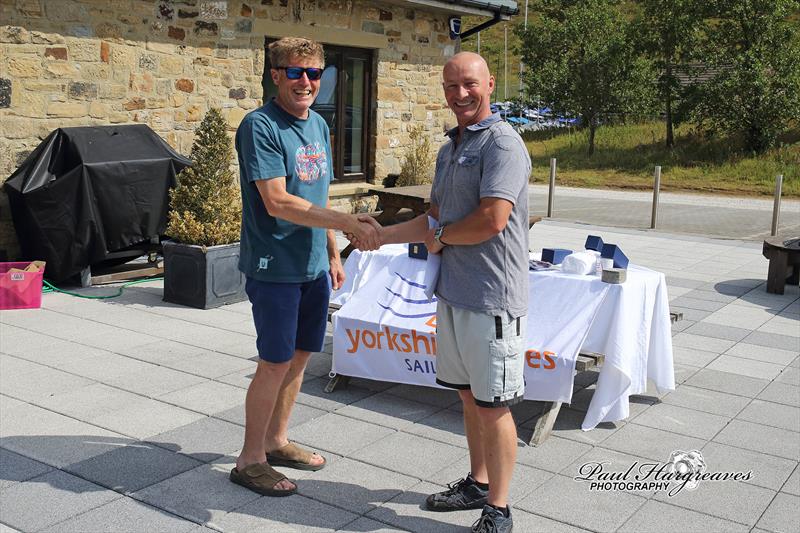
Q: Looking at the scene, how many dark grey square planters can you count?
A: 1